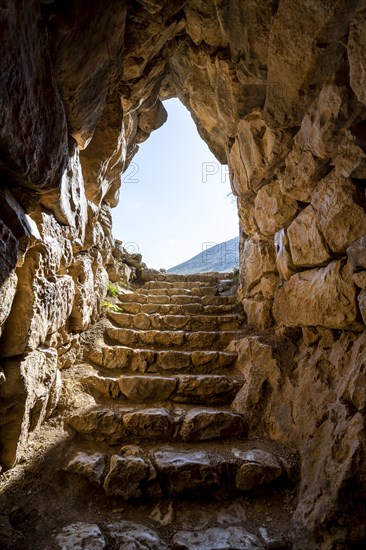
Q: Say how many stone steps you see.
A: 12